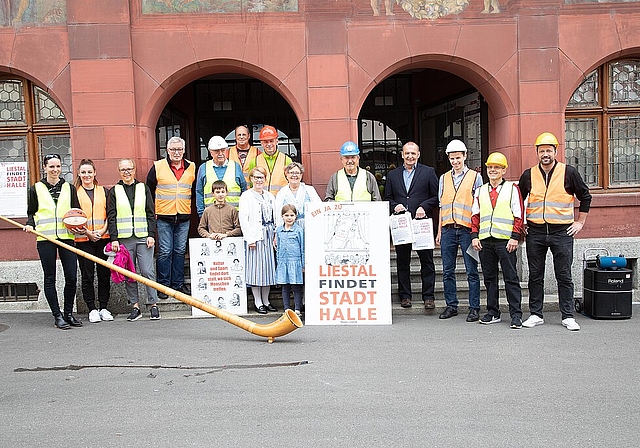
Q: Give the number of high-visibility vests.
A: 11